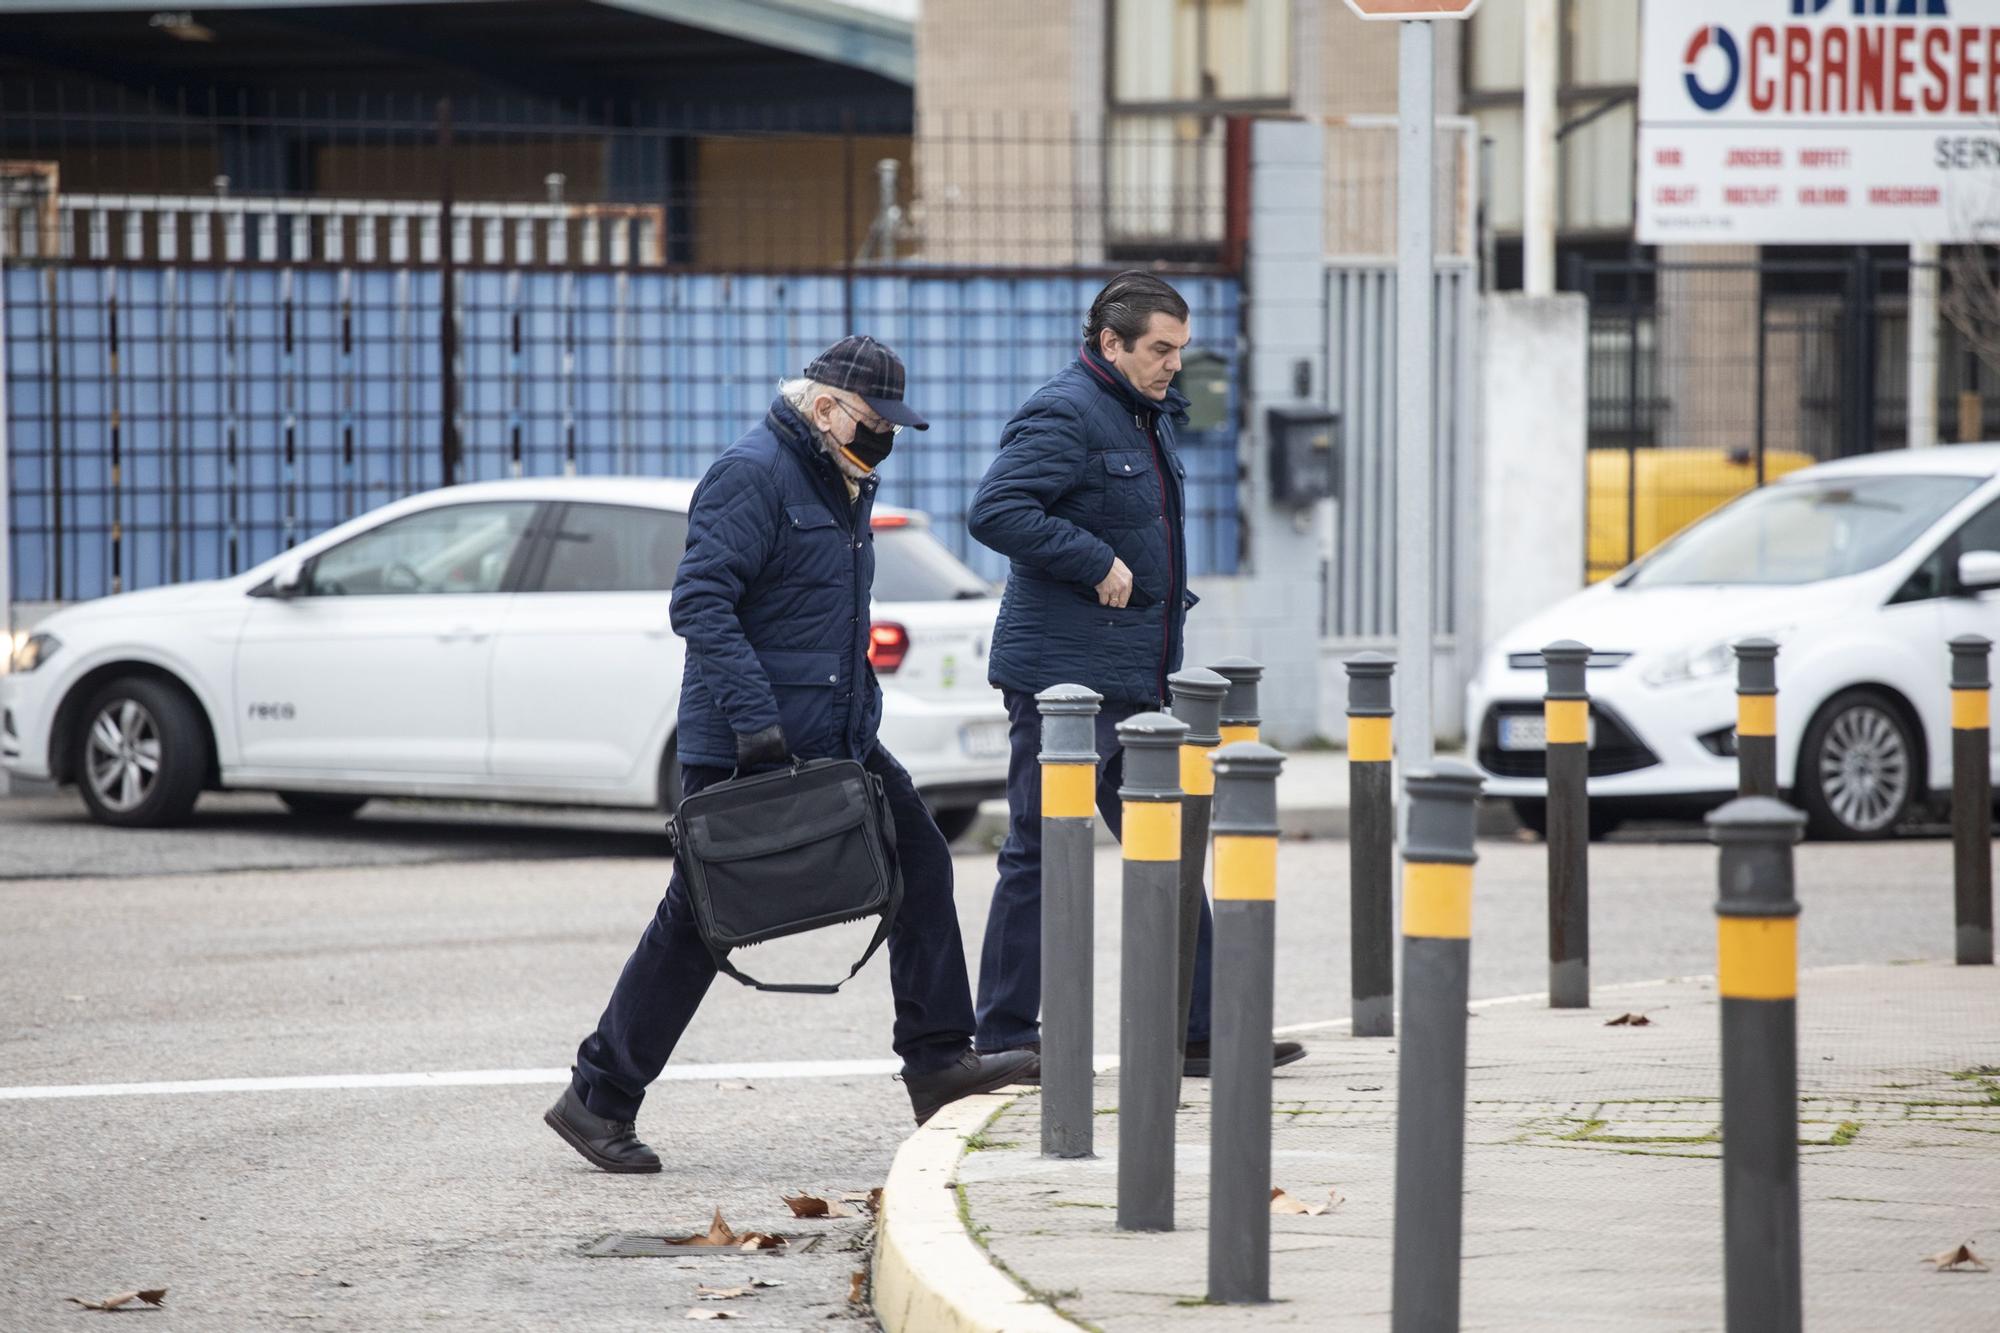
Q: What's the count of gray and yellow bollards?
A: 11